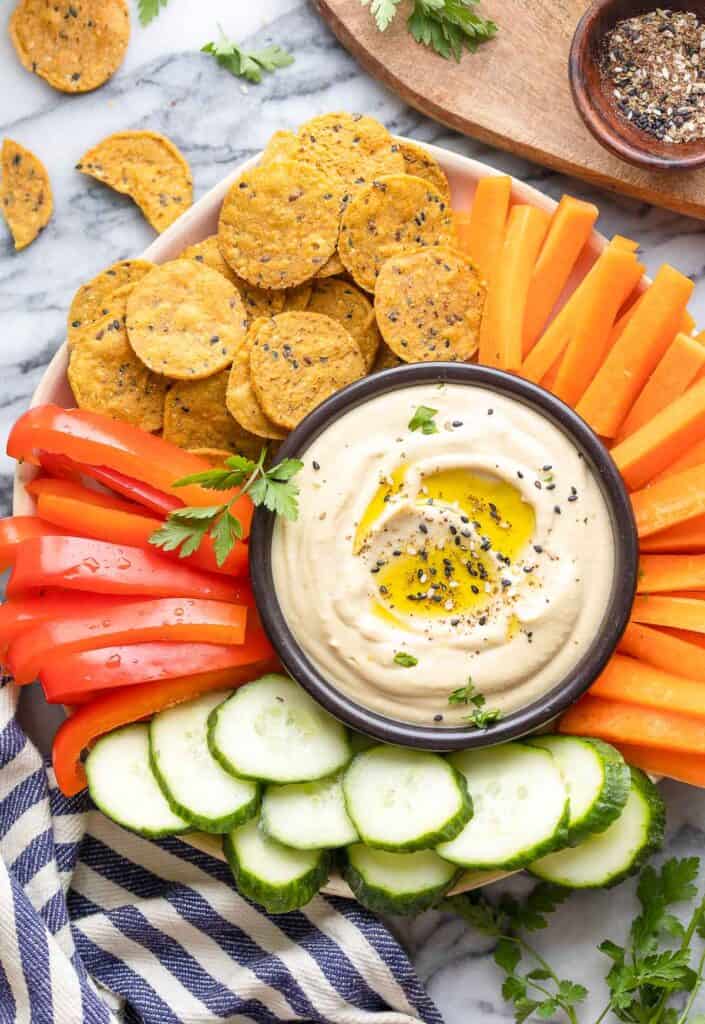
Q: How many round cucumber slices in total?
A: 10